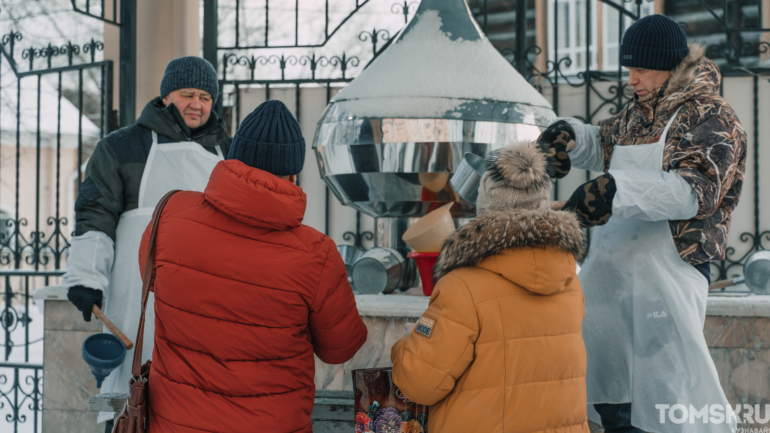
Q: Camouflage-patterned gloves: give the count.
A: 2